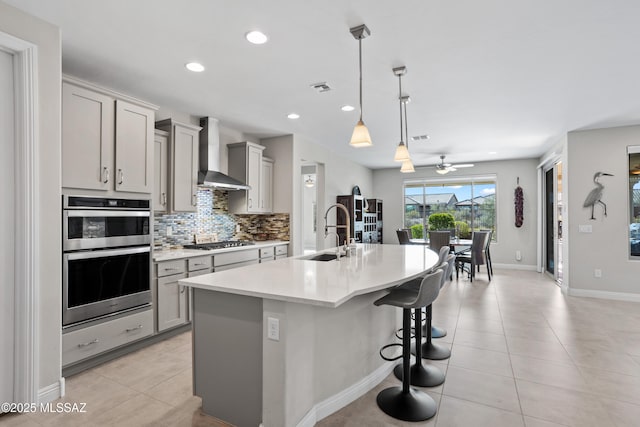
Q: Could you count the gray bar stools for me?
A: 4